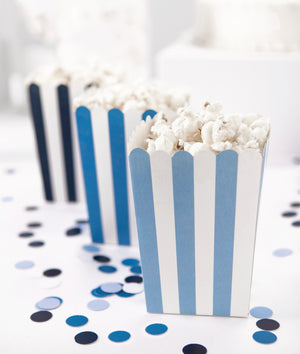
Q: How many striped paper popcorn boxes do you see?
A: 3